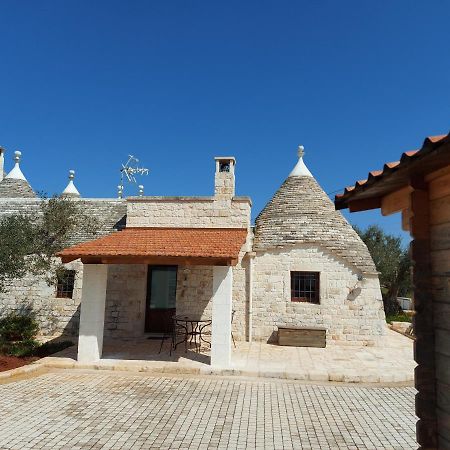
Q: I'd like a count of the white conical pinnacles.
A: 3